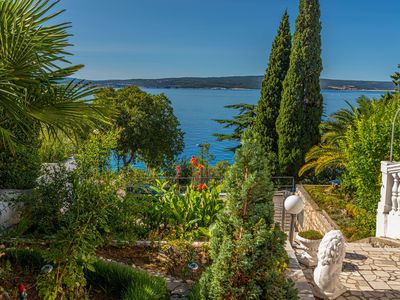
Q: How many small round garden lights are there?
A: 2